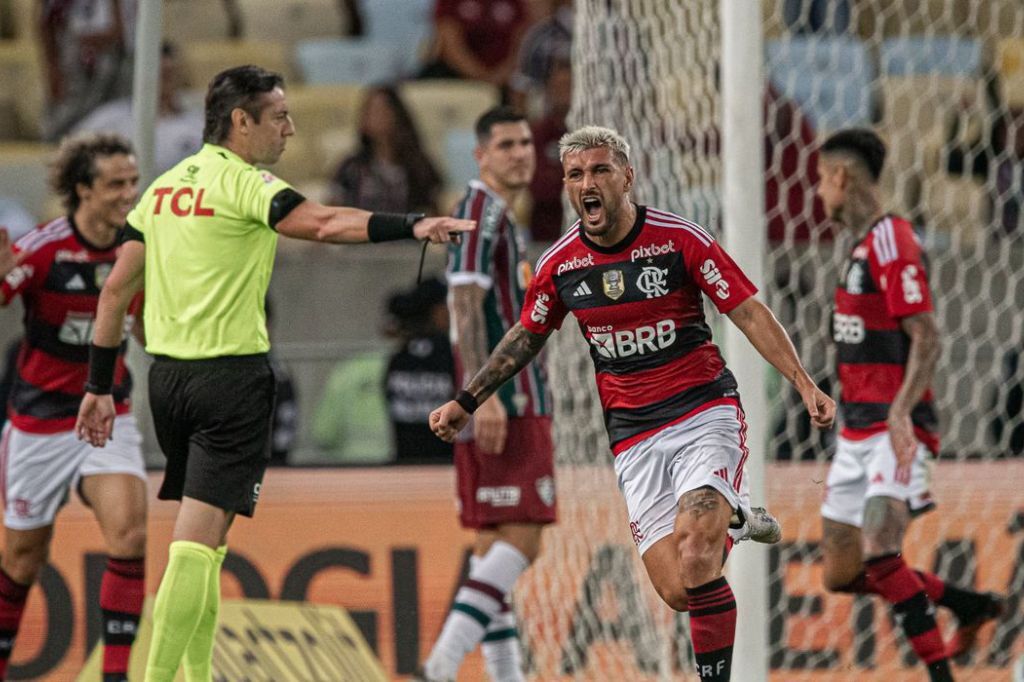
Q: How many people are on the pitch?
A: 5